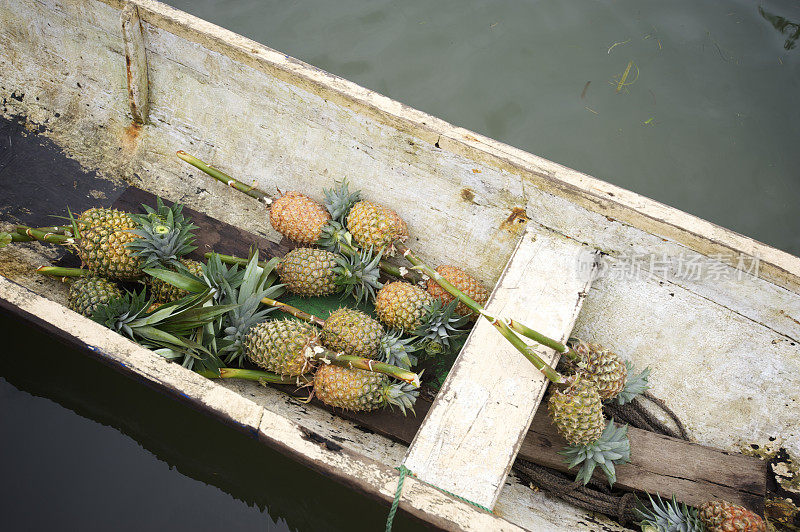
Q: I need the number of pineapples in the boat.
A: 14